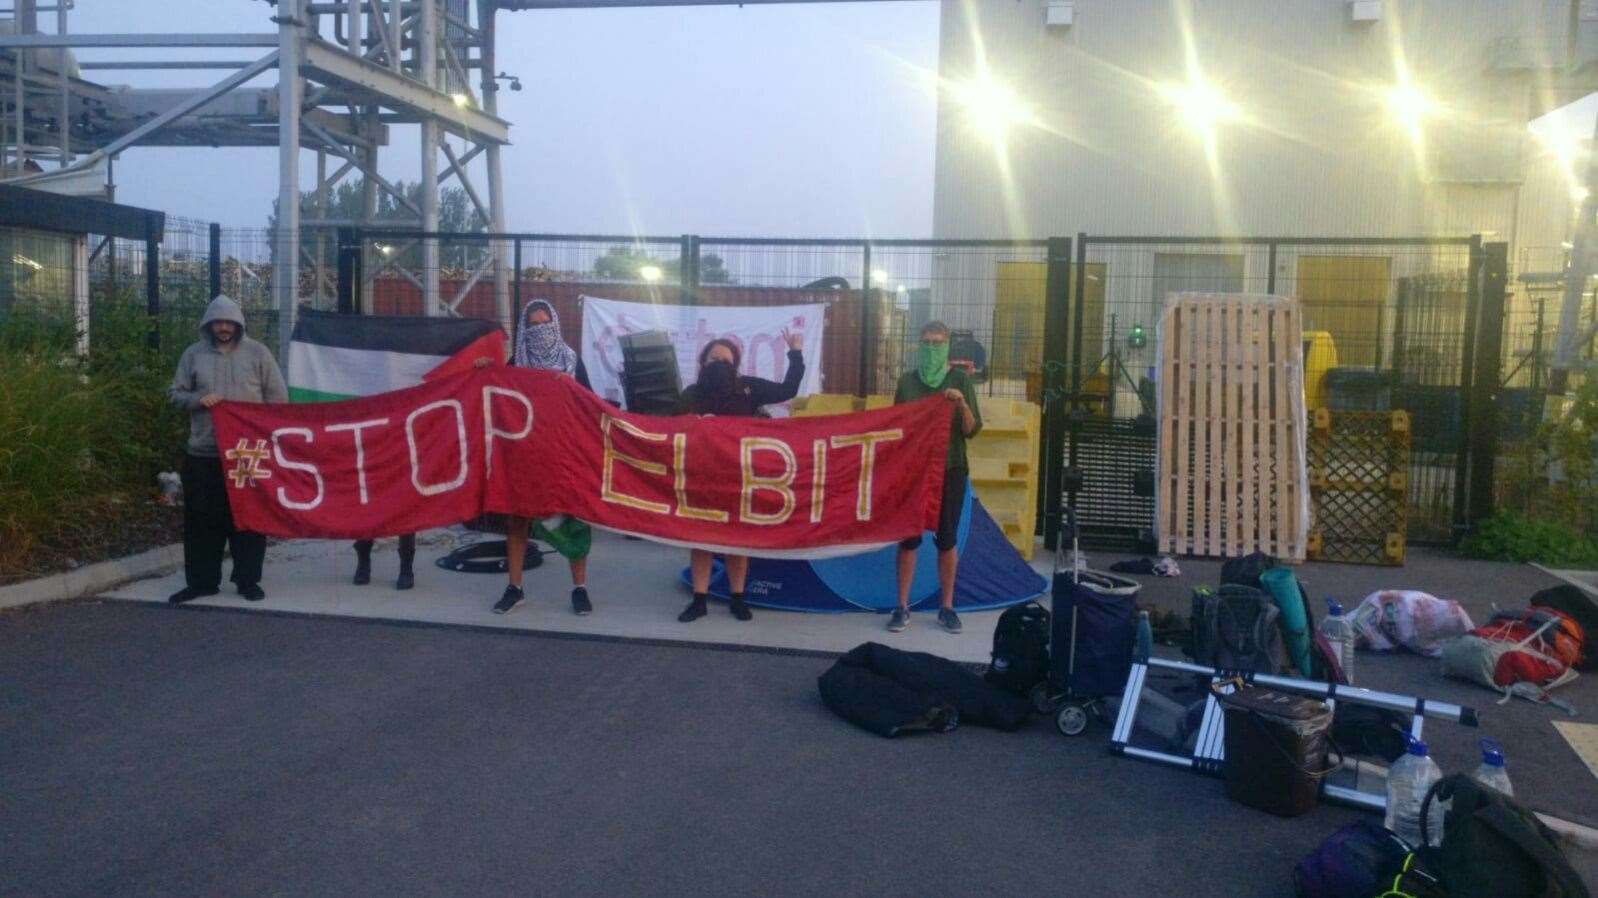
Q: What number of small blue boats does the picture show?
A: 0